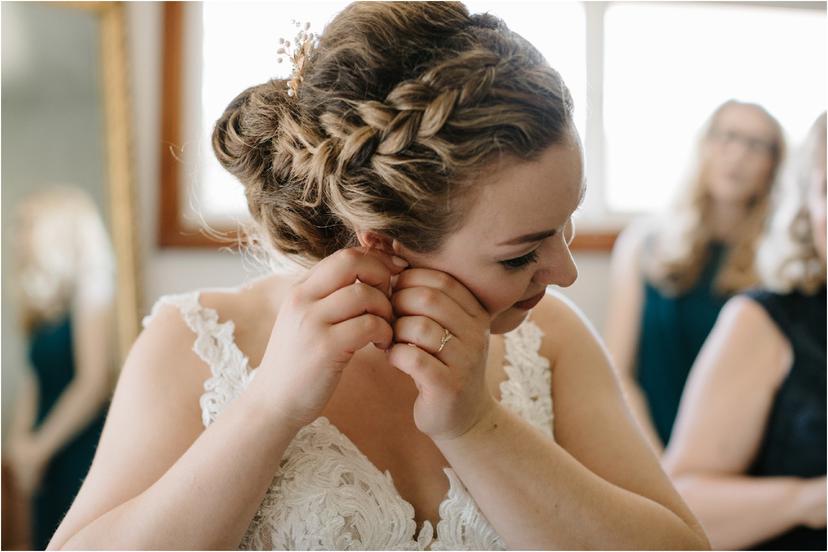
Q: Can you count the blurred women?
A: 3